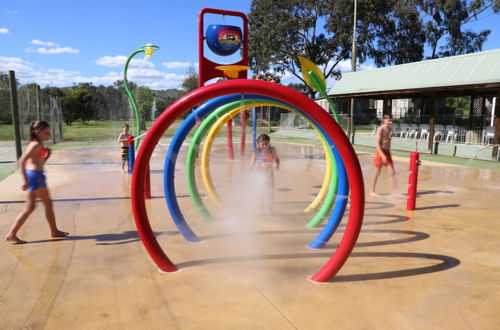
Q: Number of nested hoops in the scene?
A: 4